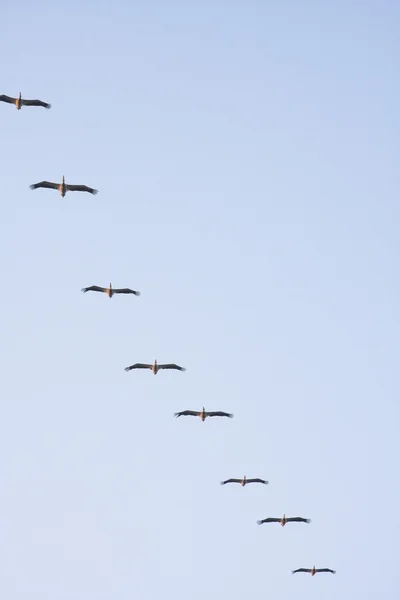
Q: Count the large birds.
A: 8